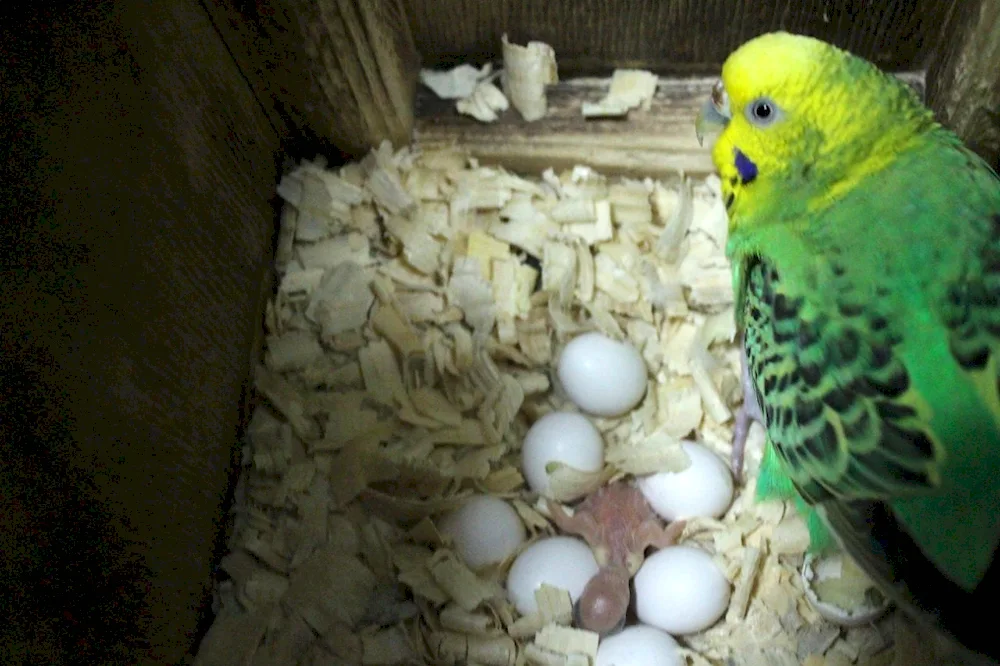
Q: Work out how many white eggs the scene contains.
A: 7